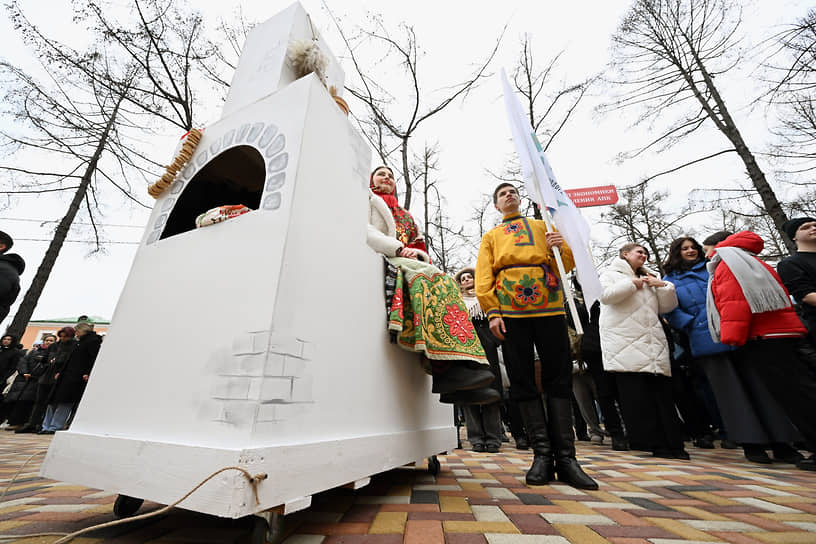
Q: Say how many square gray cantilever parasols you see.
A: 0